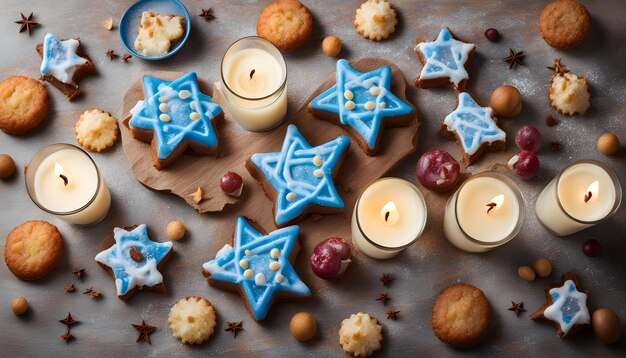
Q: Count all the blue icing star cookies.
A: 9